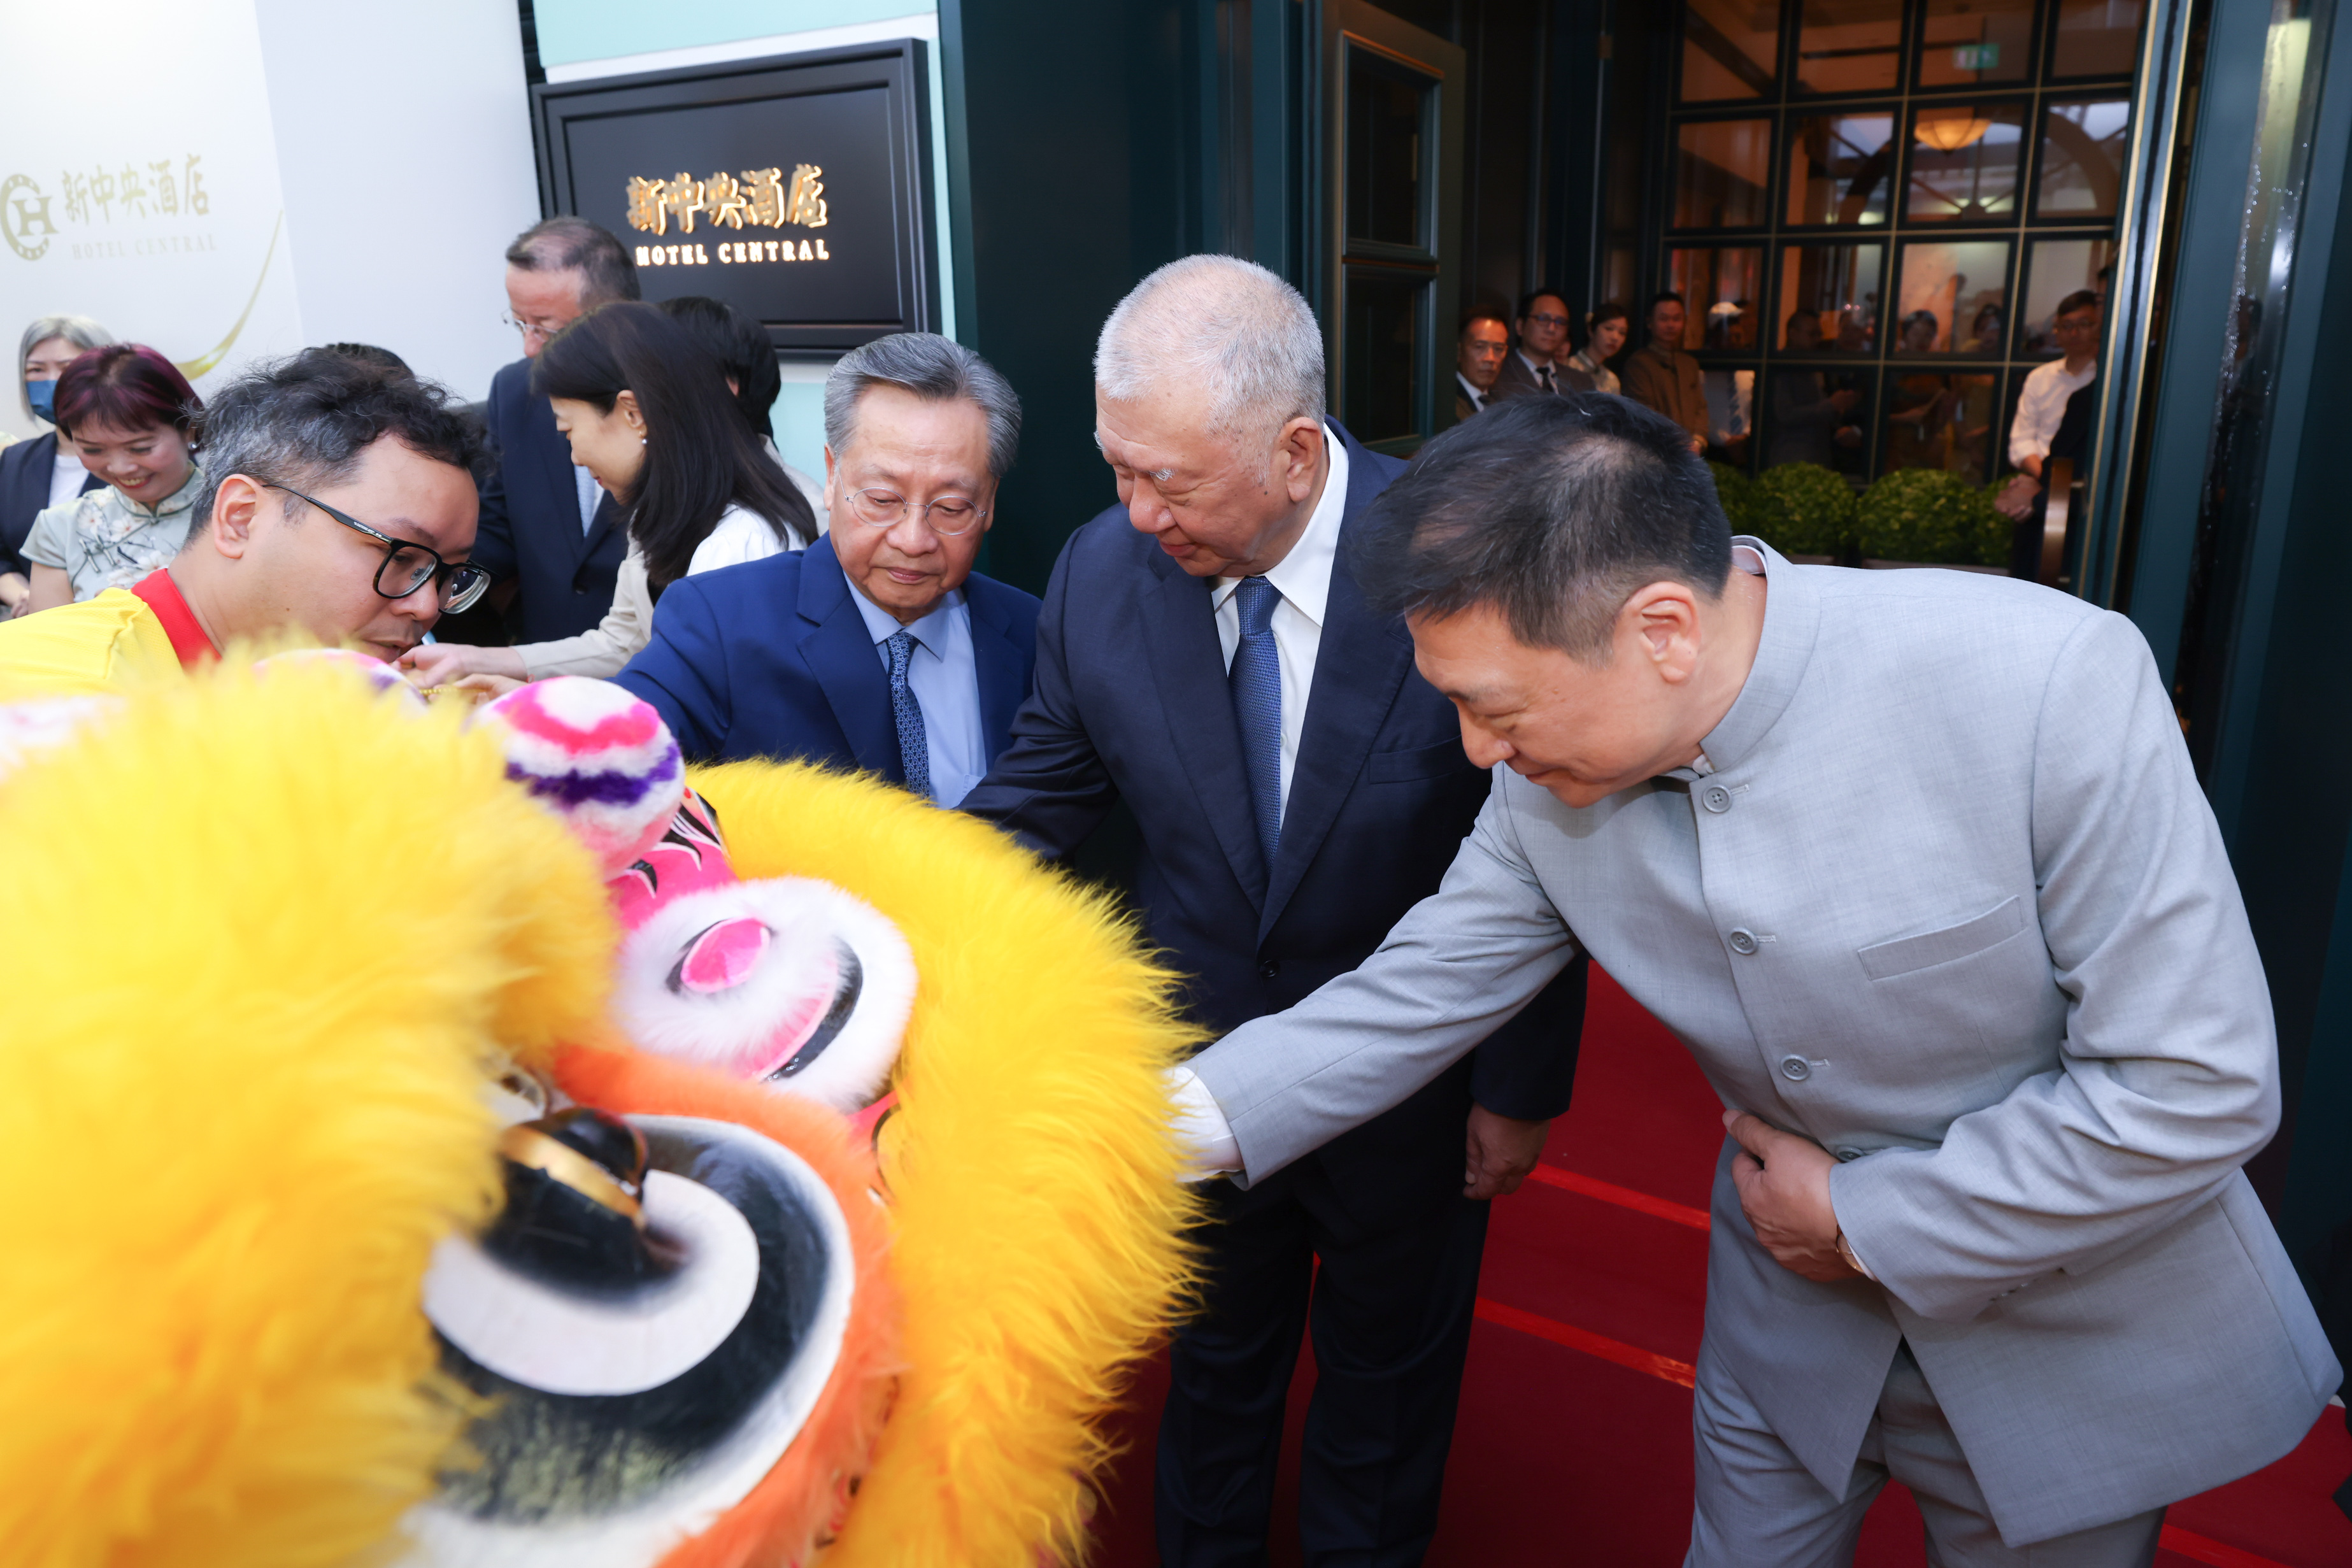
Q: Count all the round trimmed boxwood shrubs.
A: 4